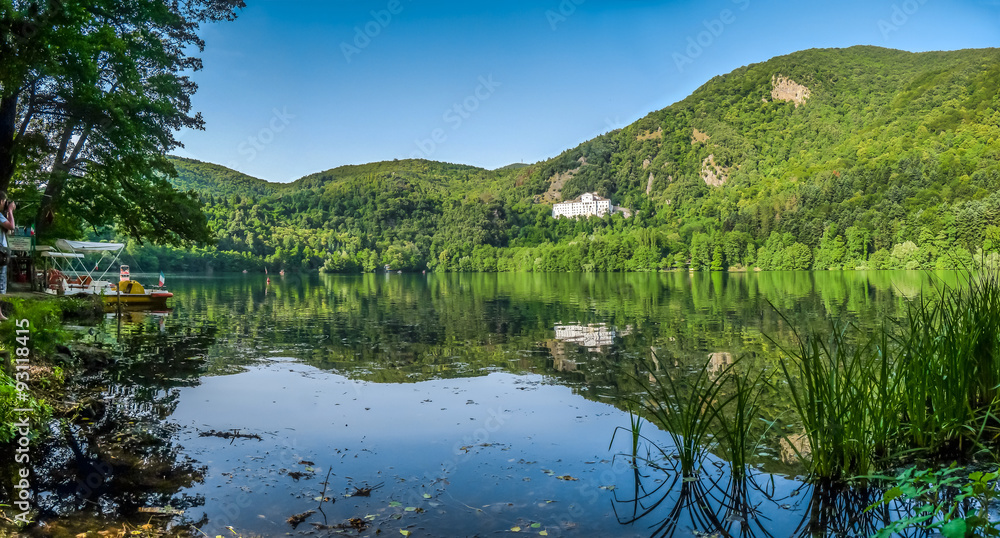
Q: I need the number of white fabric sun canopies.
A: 3